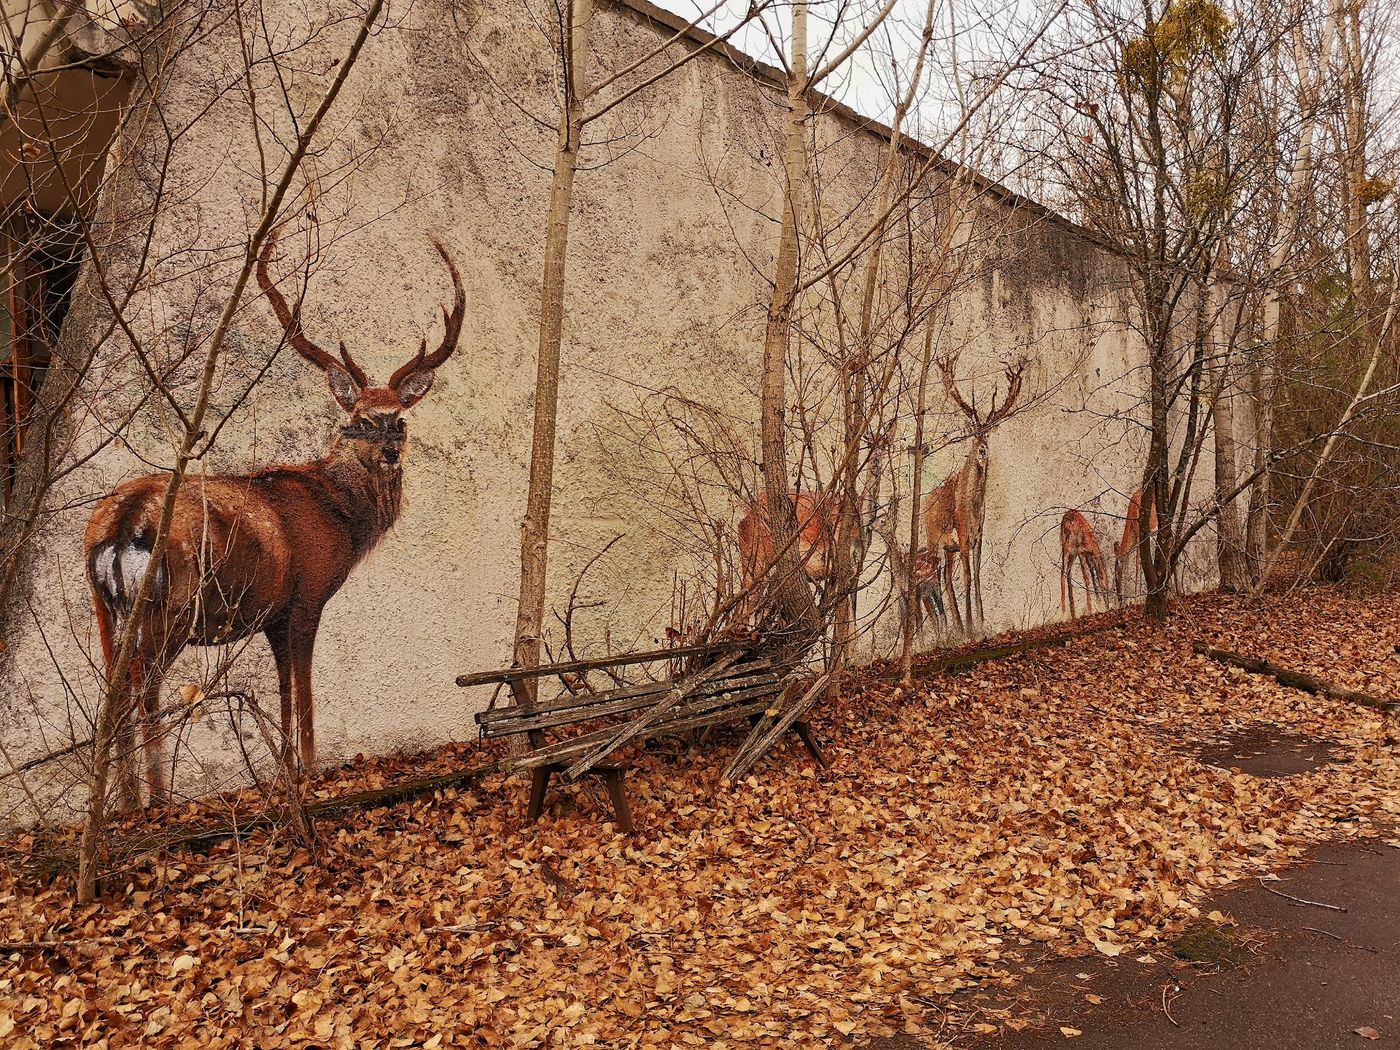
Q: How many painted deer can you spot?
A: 6